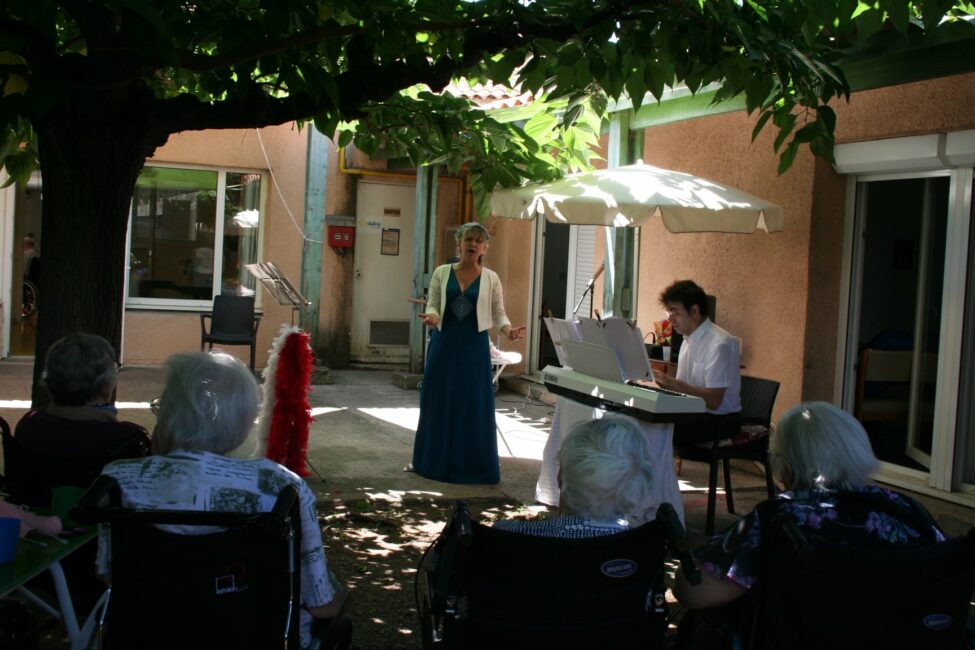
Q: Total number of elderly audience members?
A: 4